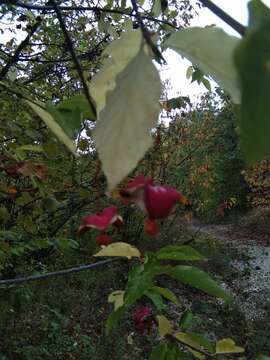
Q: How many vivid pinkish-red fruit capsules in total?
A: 3